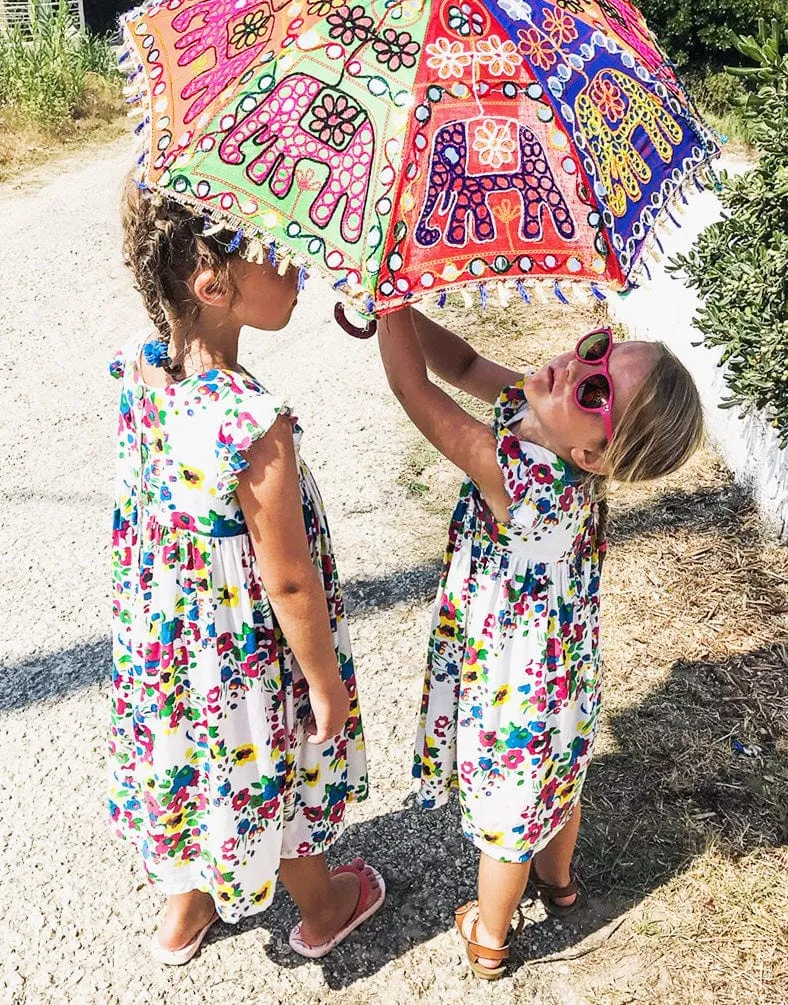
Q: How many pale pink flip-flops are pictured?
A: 2